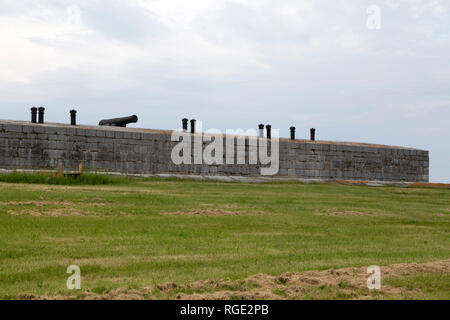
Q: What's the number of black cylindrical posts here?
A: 9